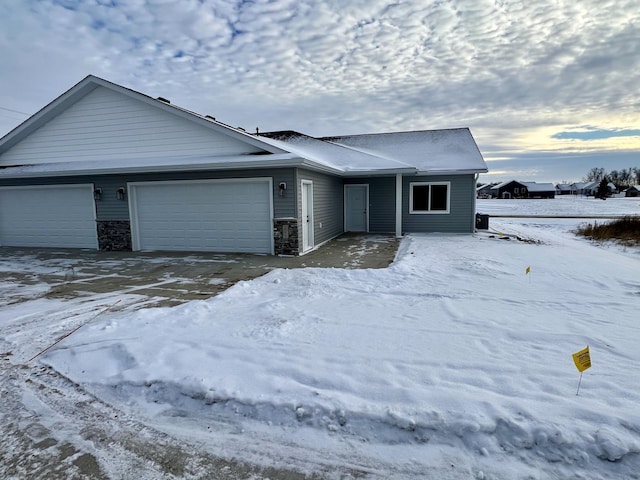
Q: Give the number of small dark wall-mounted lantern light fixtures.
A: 3